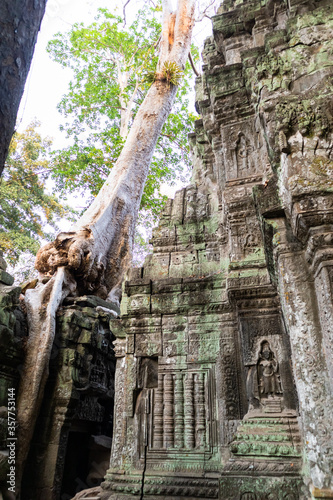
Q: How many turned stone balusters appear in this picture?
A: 5